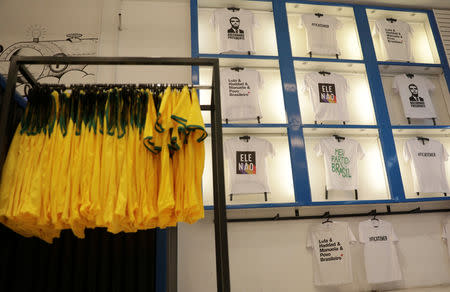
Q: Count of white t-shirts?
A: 11